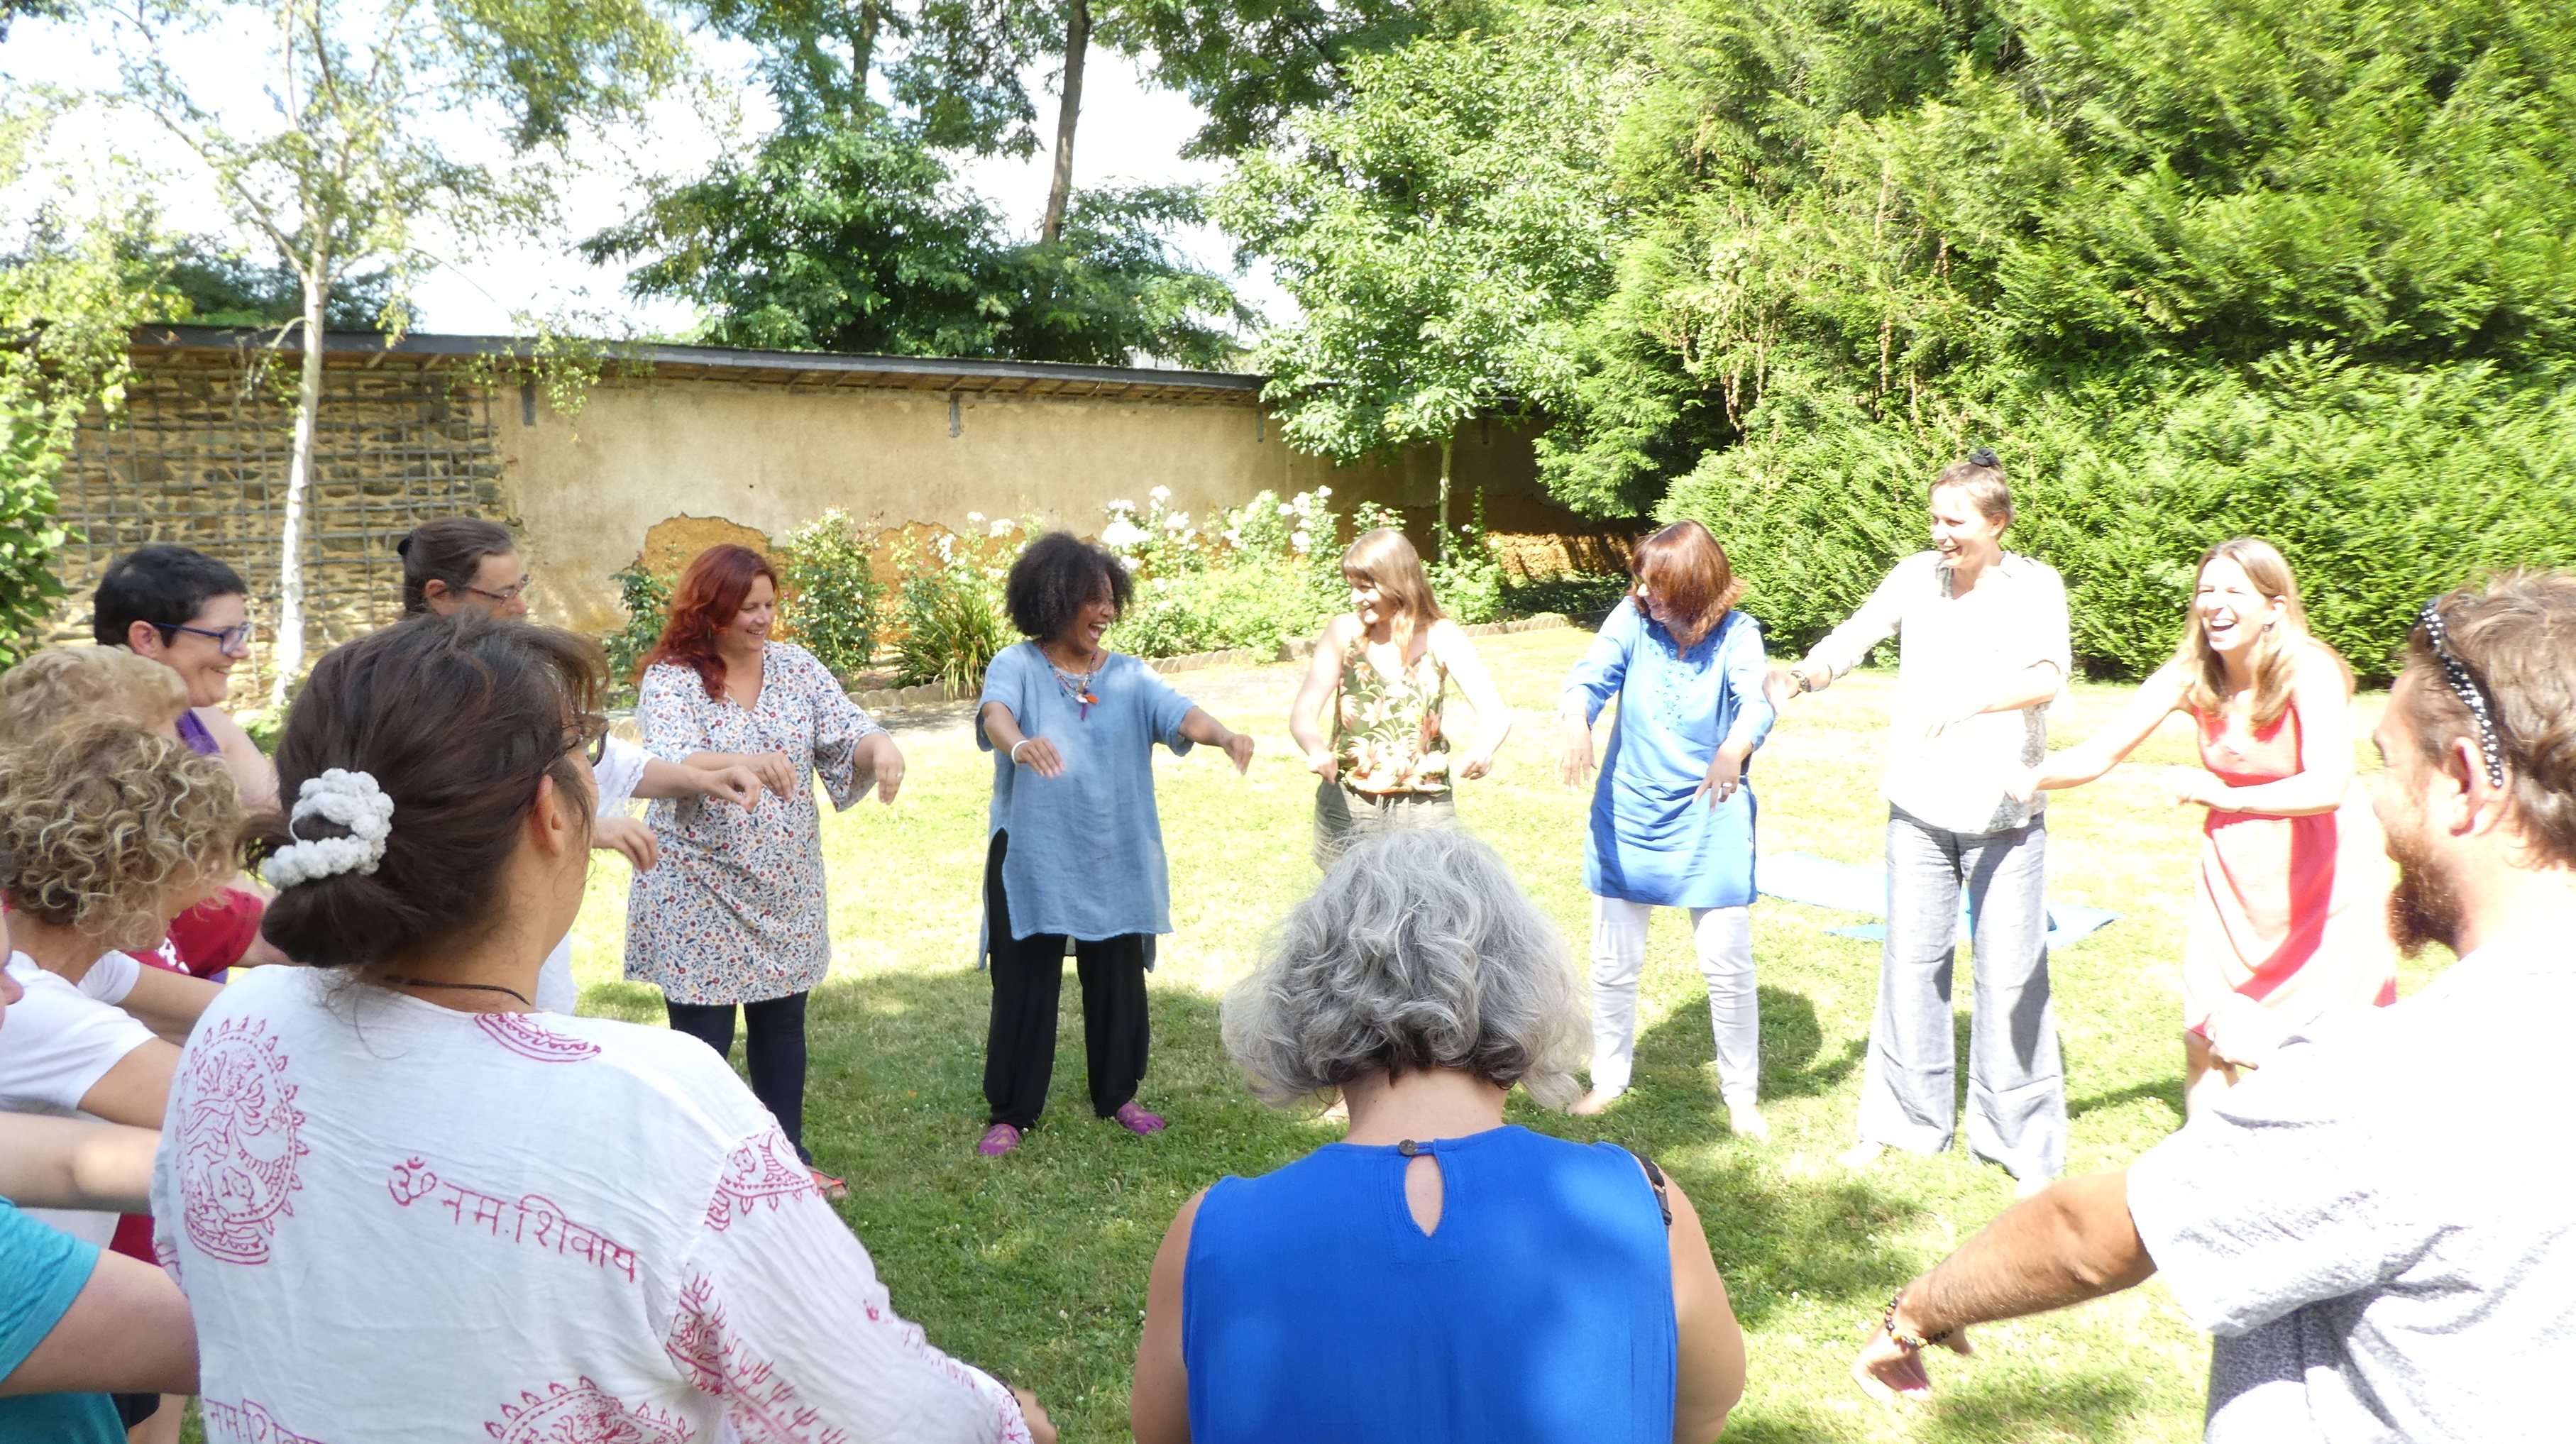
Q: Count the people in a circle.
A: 14